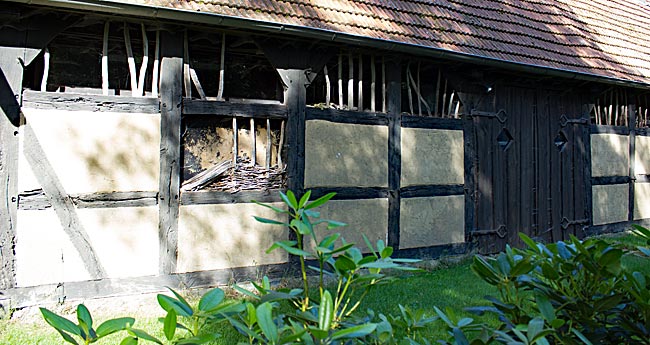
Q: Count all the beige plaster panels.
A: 11